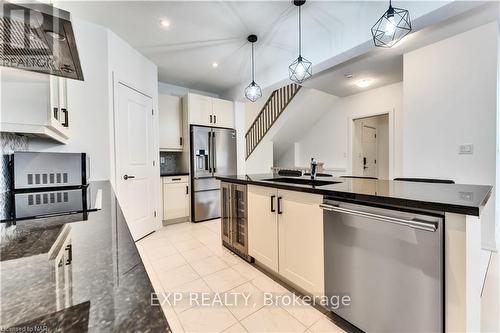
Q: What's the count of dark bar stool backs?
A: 4